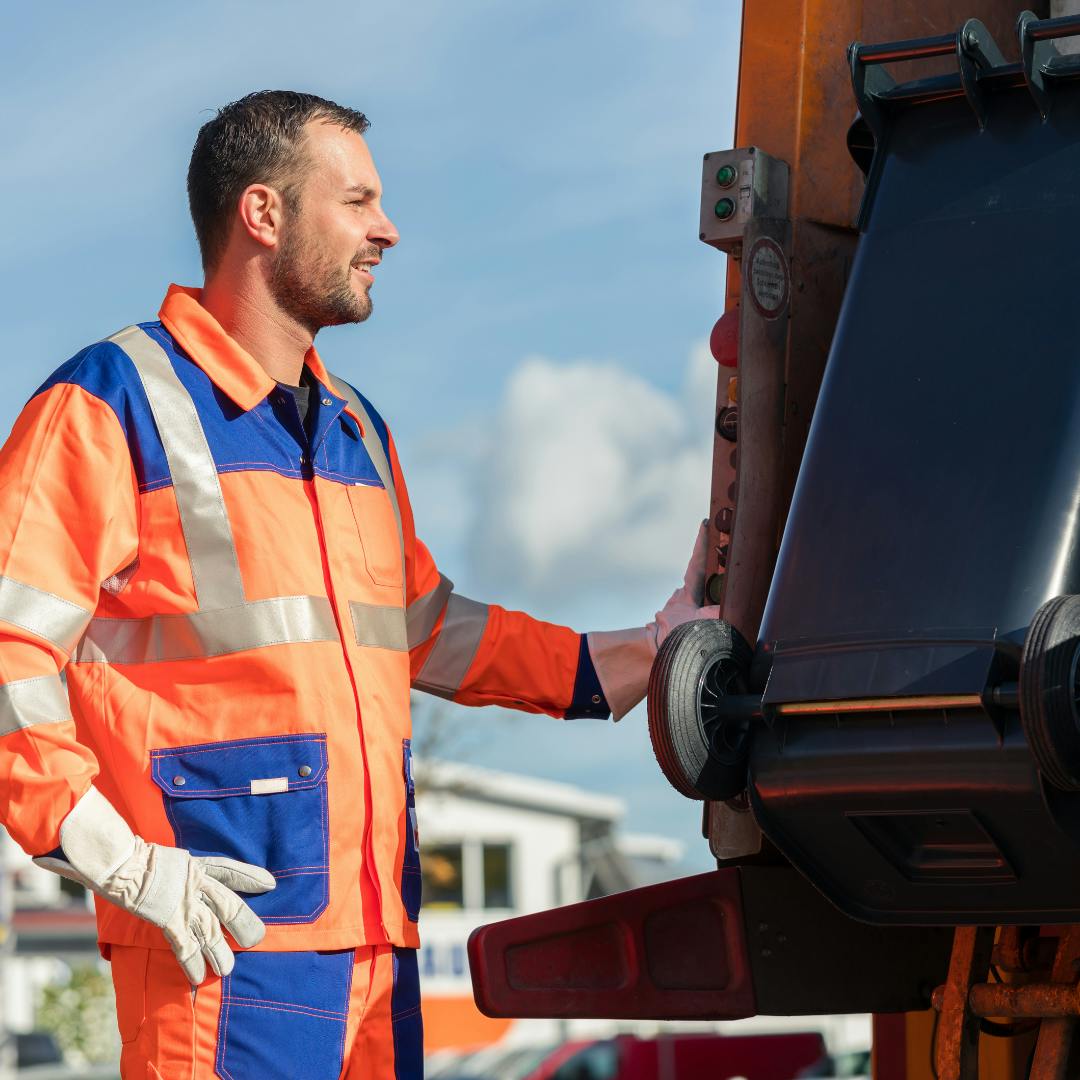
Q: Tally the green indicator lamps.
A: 2